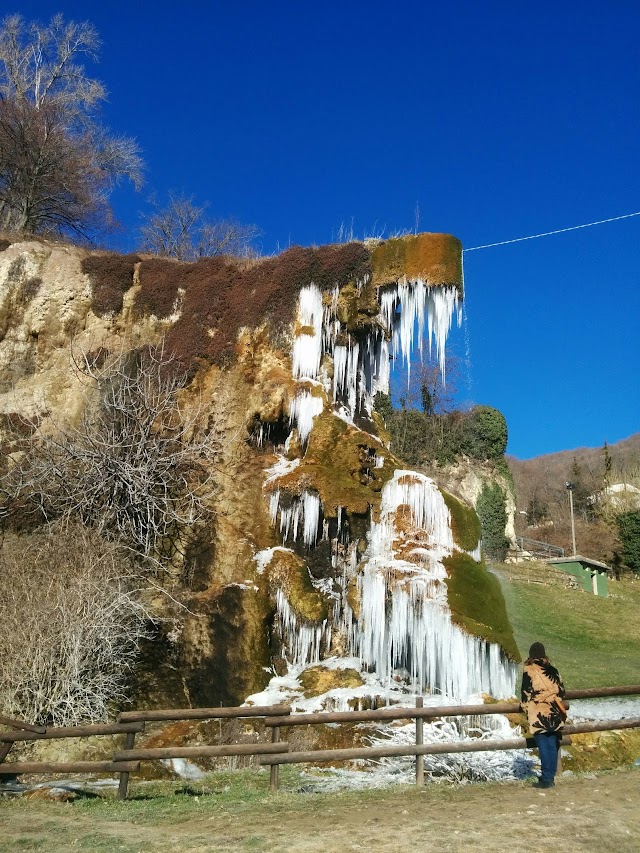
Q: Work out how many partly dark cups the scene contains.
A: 0